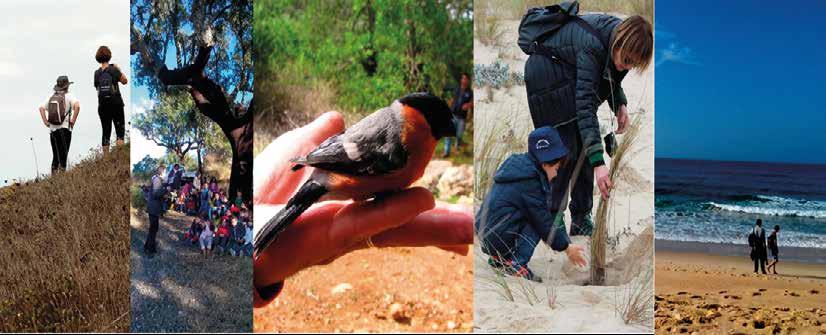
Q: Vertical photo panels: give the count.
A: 5